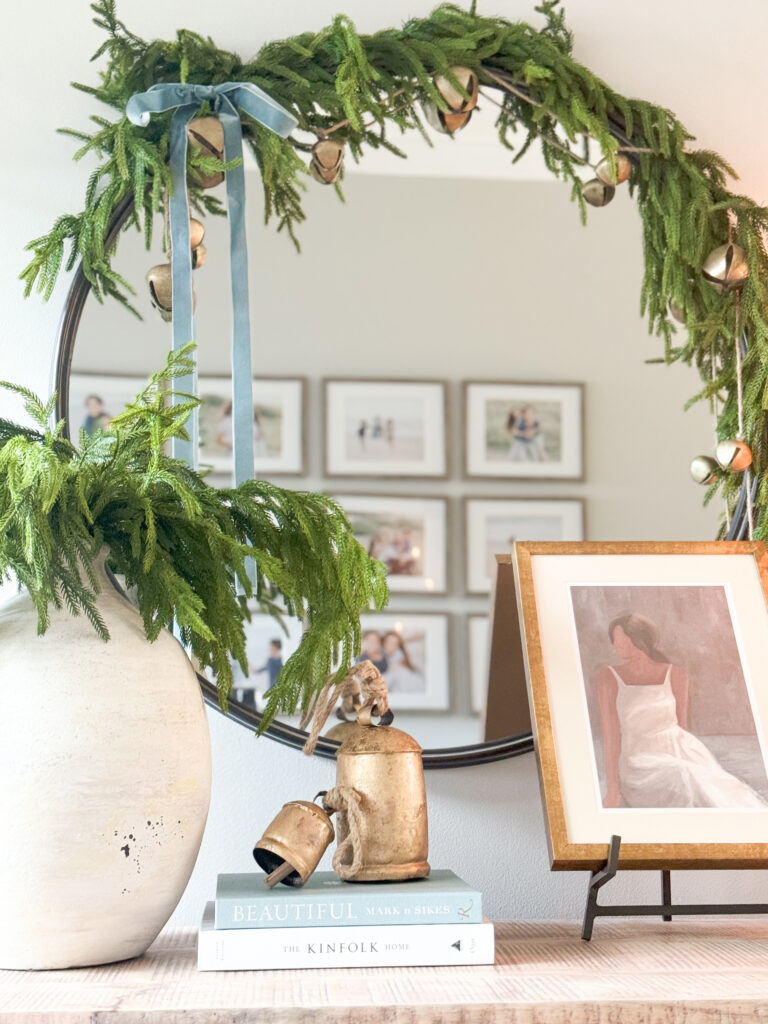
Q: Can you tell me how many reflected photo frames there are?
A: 9